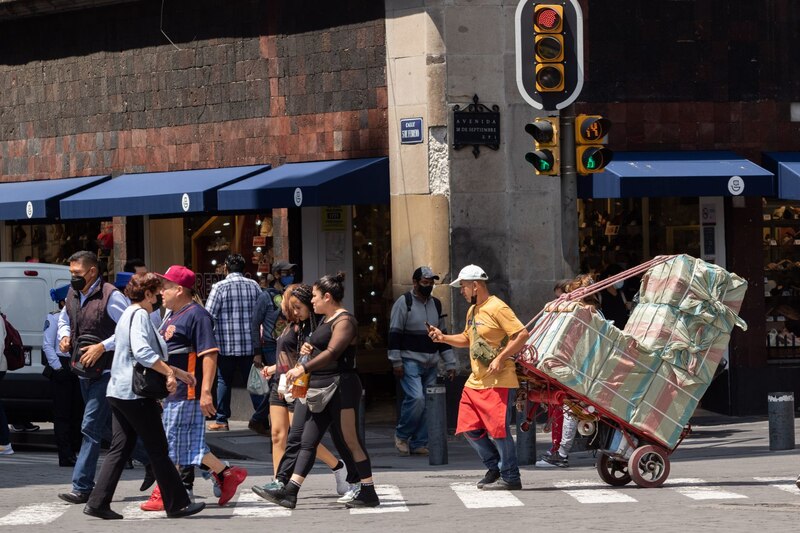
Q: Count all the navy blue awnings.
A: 5